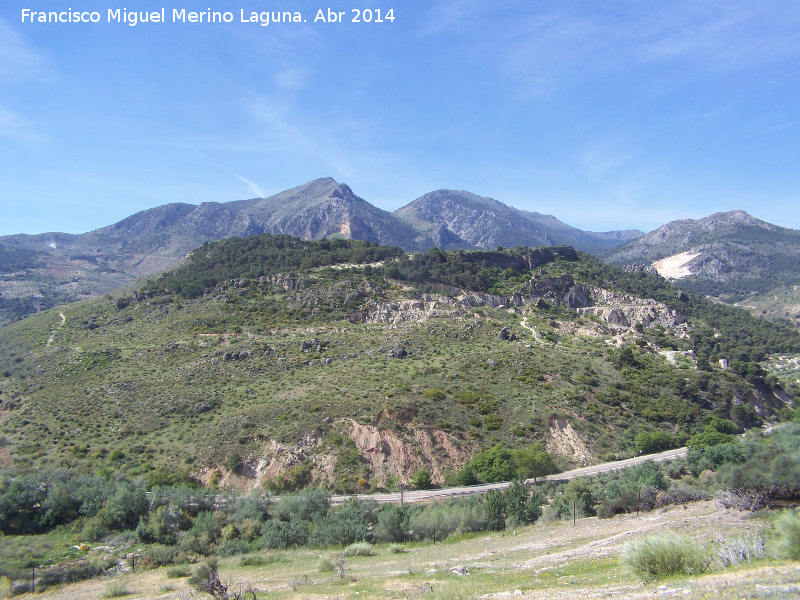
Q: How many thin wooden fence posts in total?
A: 8